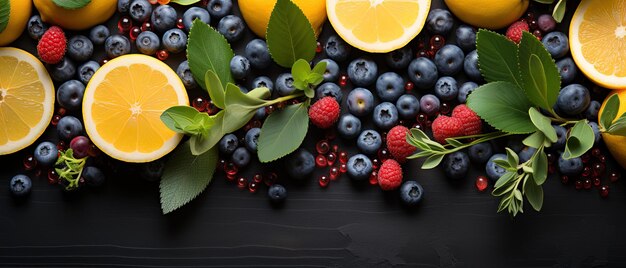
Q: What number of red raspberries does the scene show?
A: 7